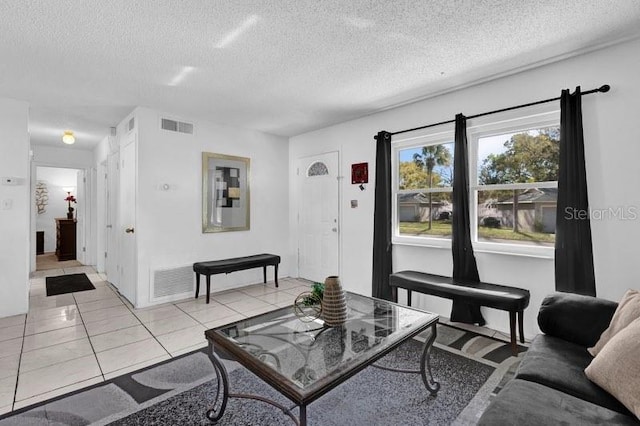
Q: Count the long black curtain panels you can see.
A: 3